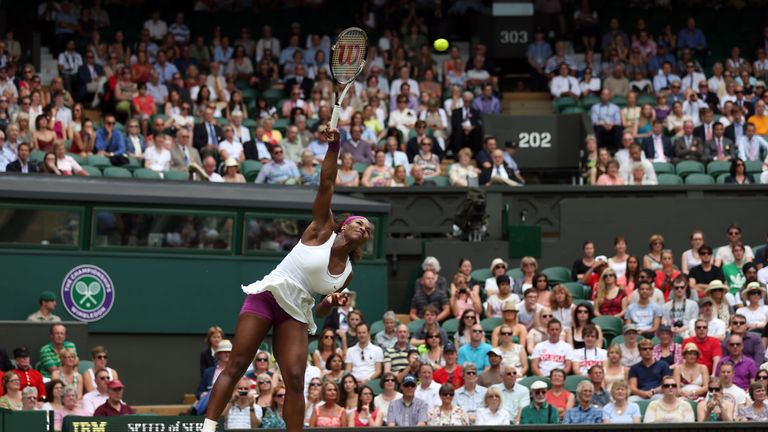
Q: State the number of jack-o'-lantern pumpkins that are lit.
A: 0